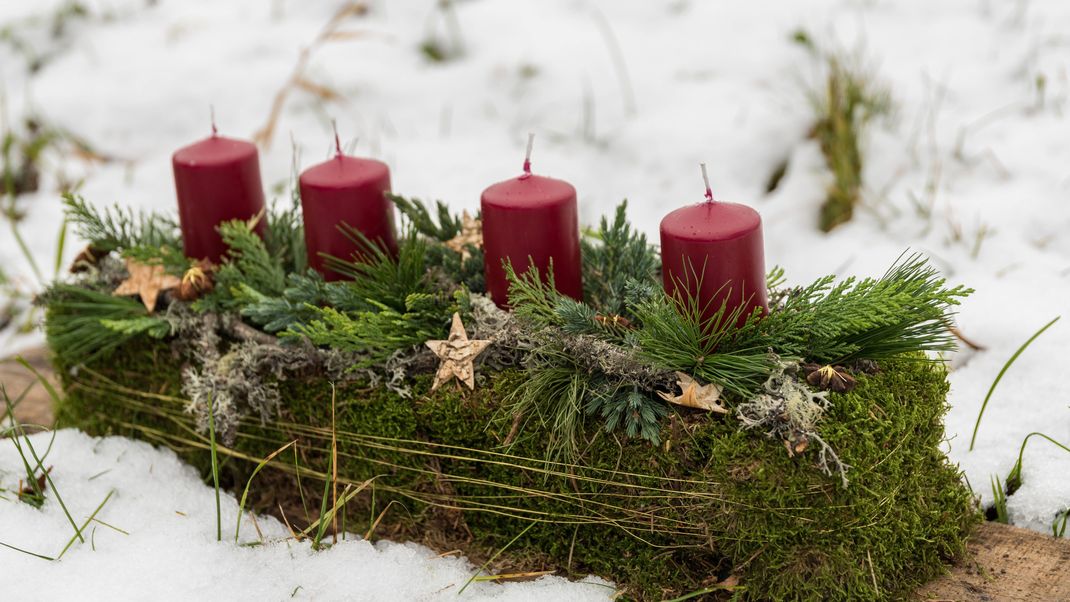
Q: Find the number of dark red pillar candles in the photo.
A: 4